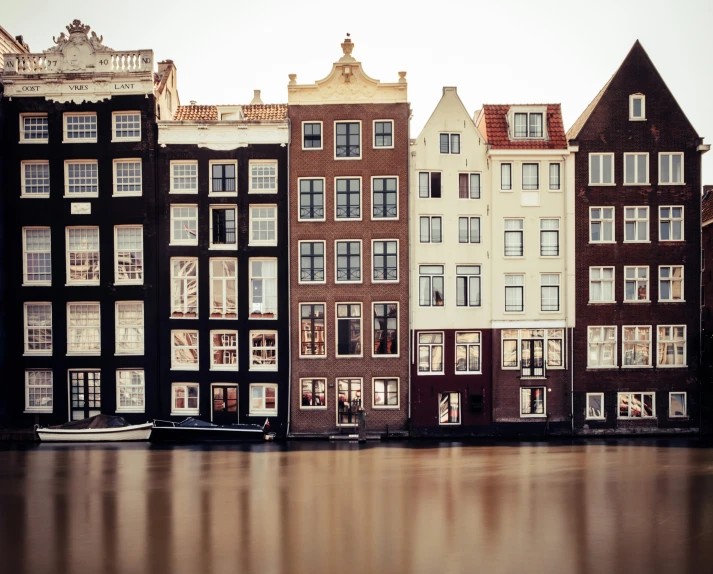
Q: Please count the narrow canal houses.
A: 6